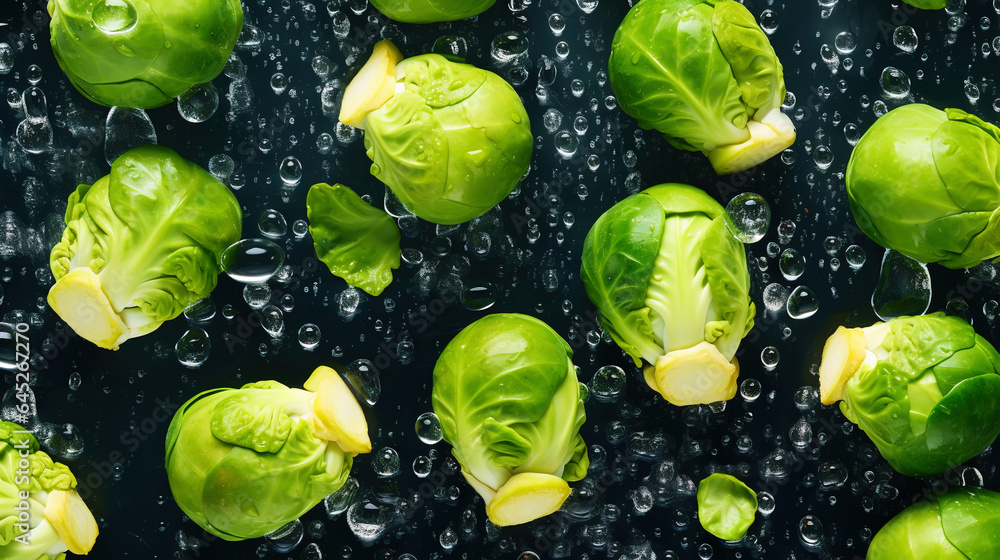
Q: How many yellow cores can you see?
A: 8